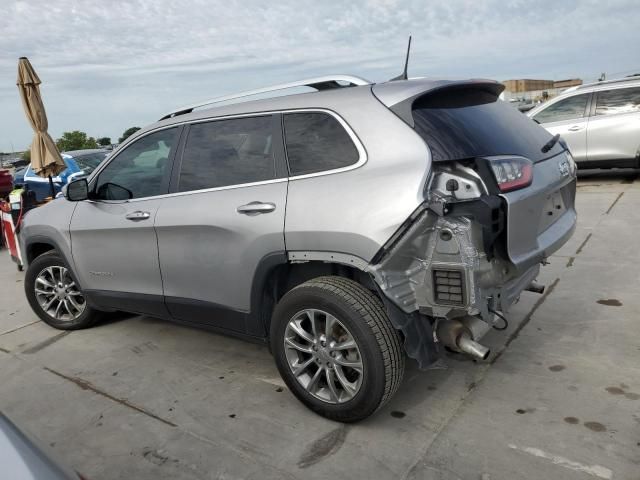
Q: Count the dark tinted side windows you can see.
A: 3